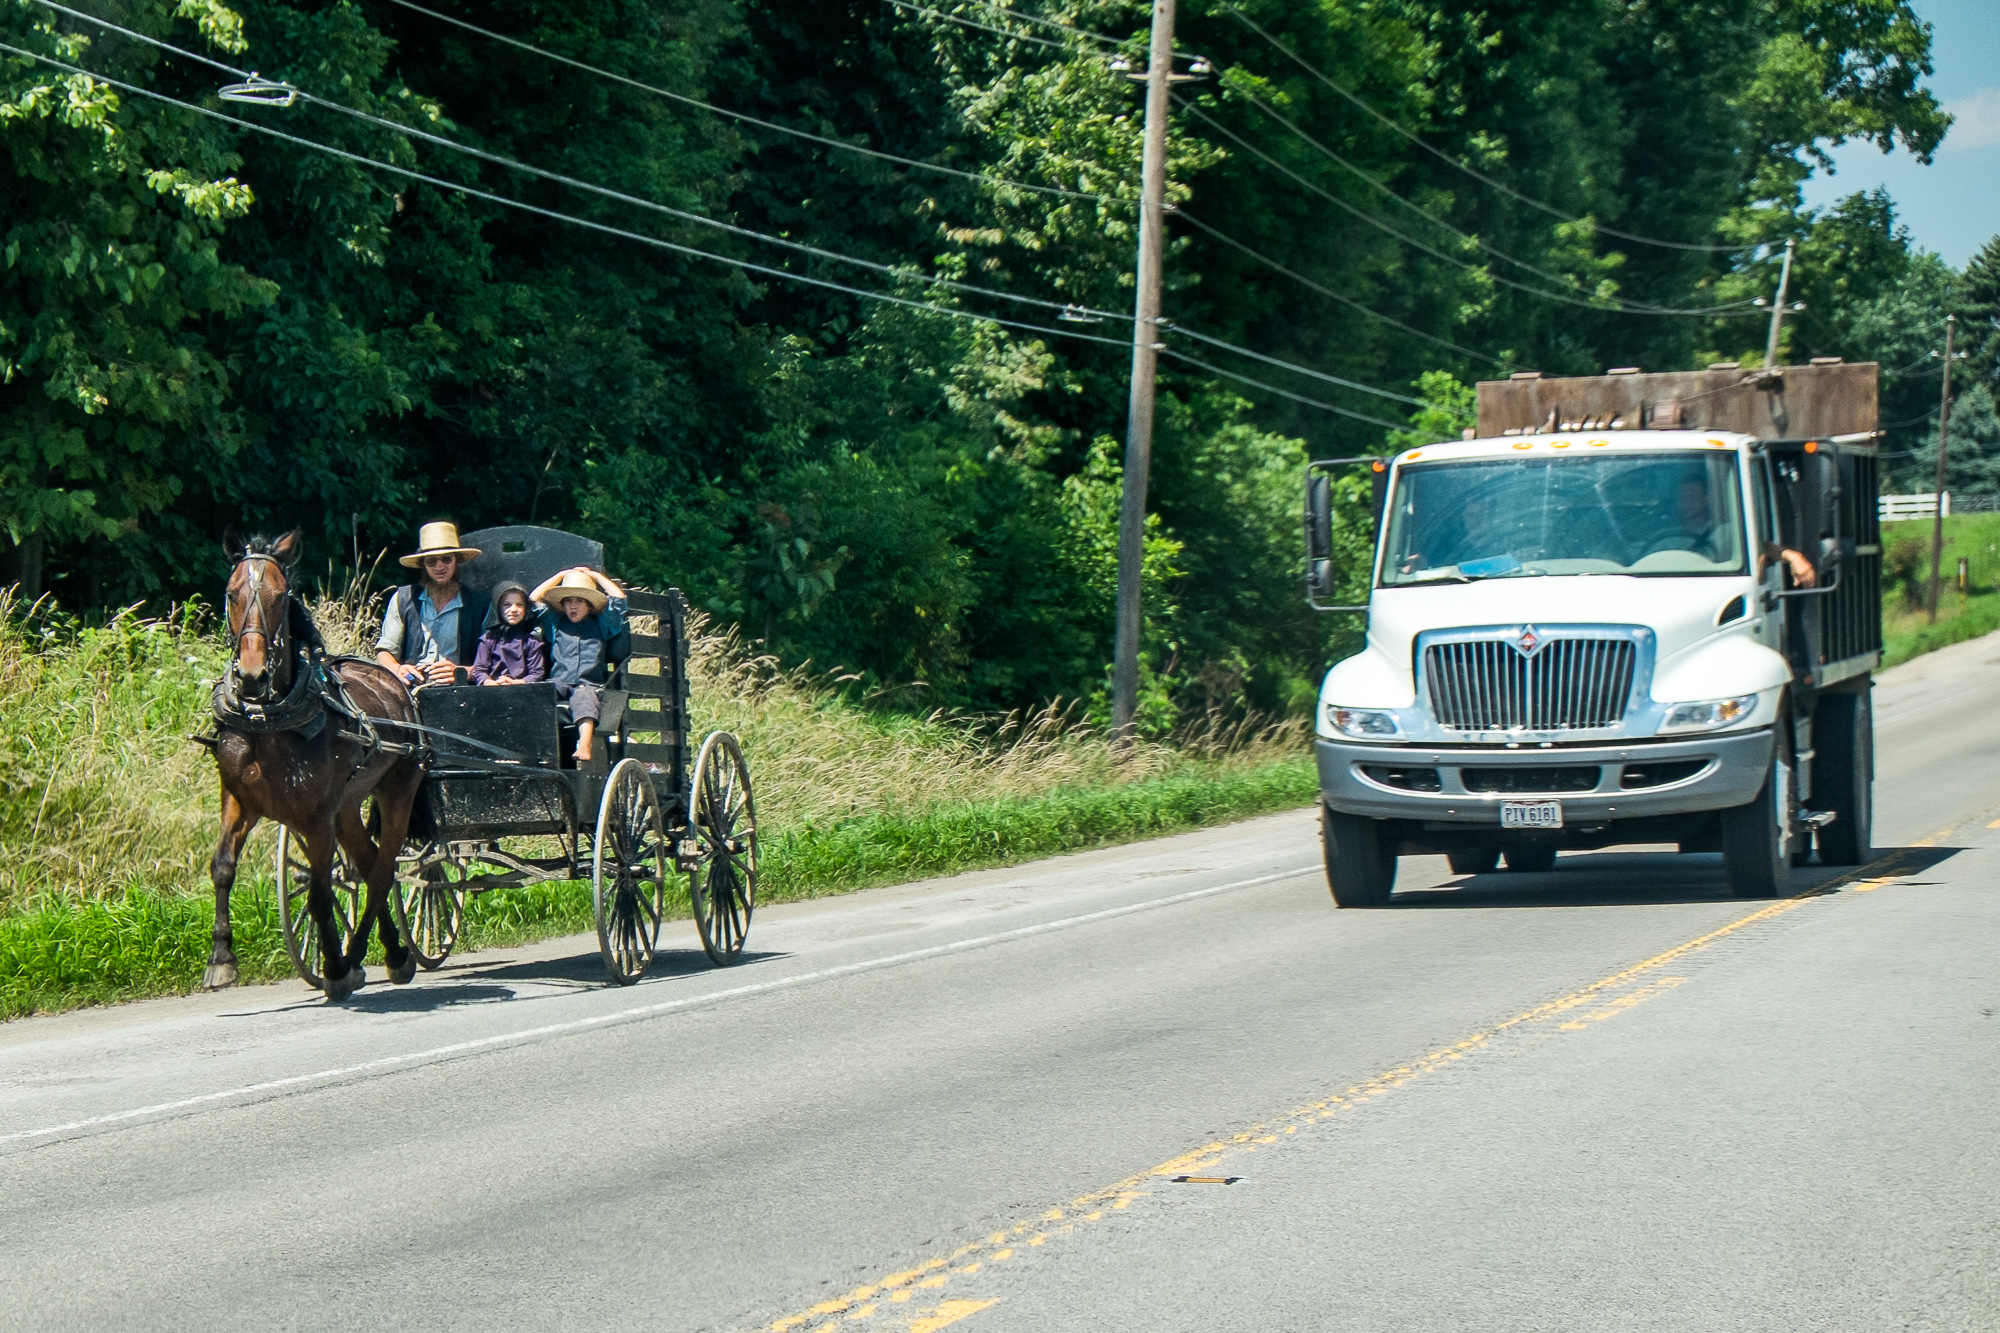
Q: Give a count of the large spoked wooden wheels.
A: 4